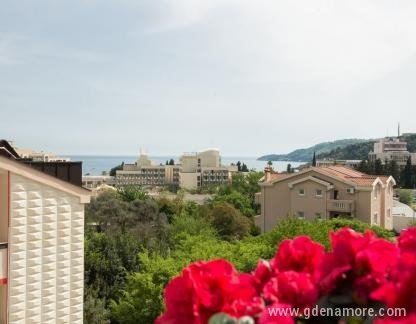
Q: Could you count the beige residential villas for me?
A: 1